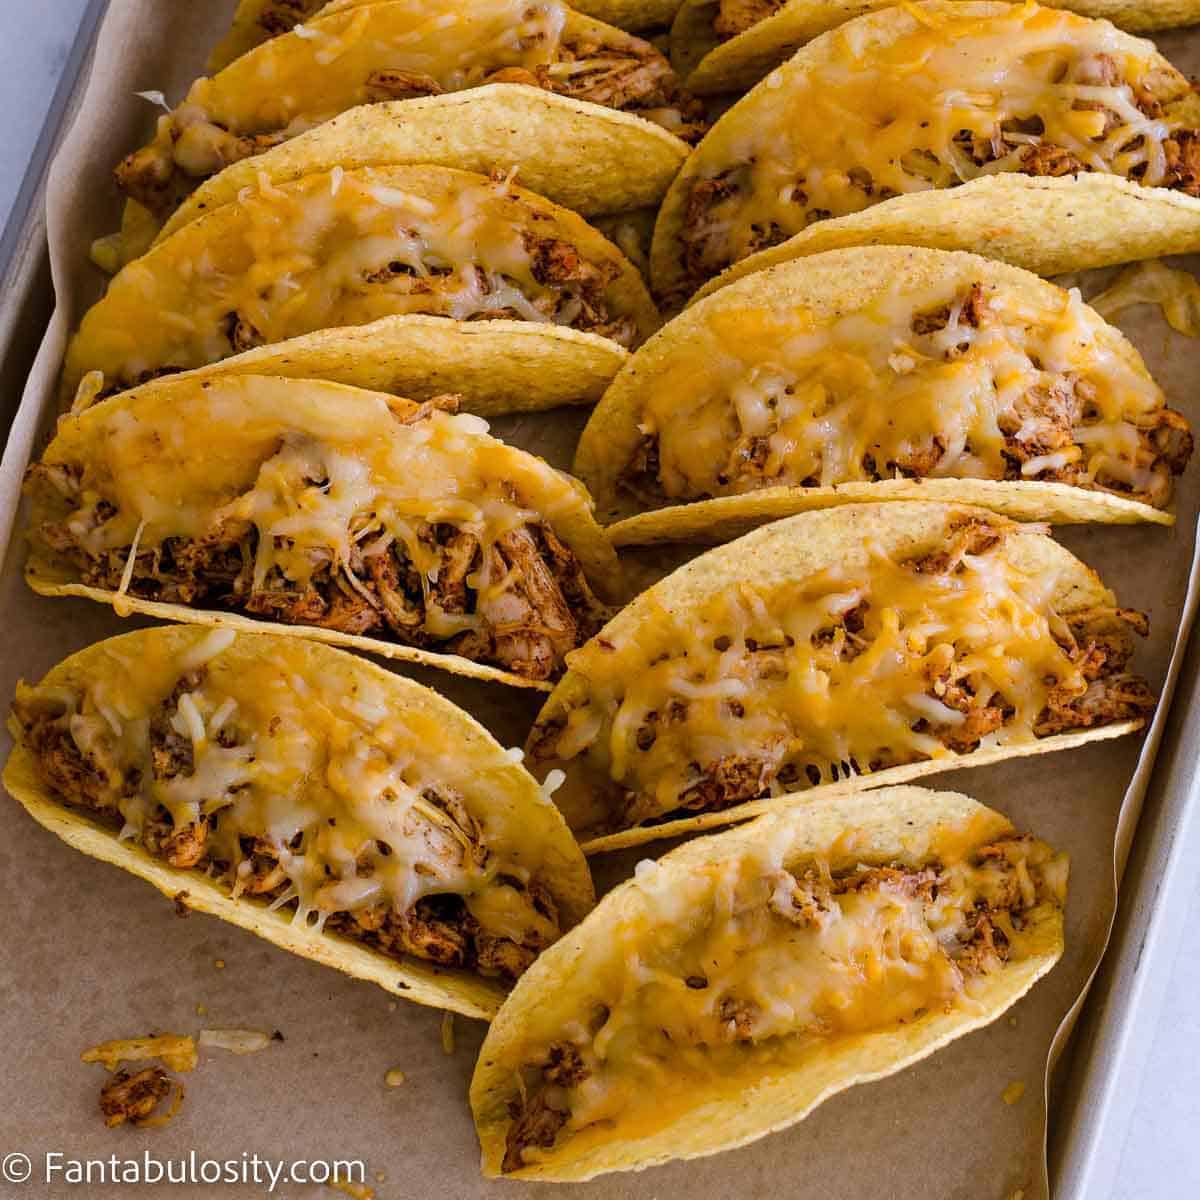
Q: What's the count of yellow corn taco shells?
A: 10